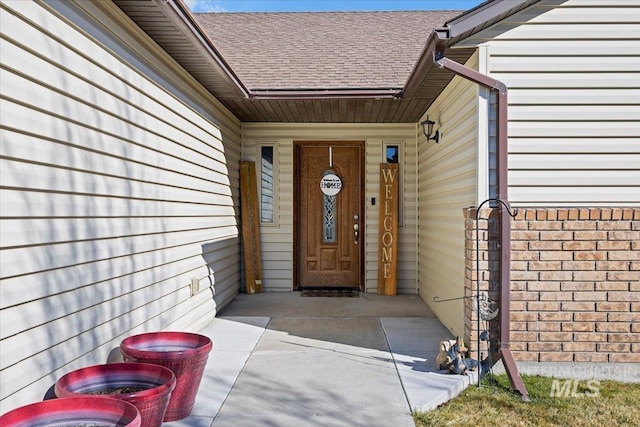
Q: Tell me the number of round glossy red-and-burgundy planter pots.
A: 3